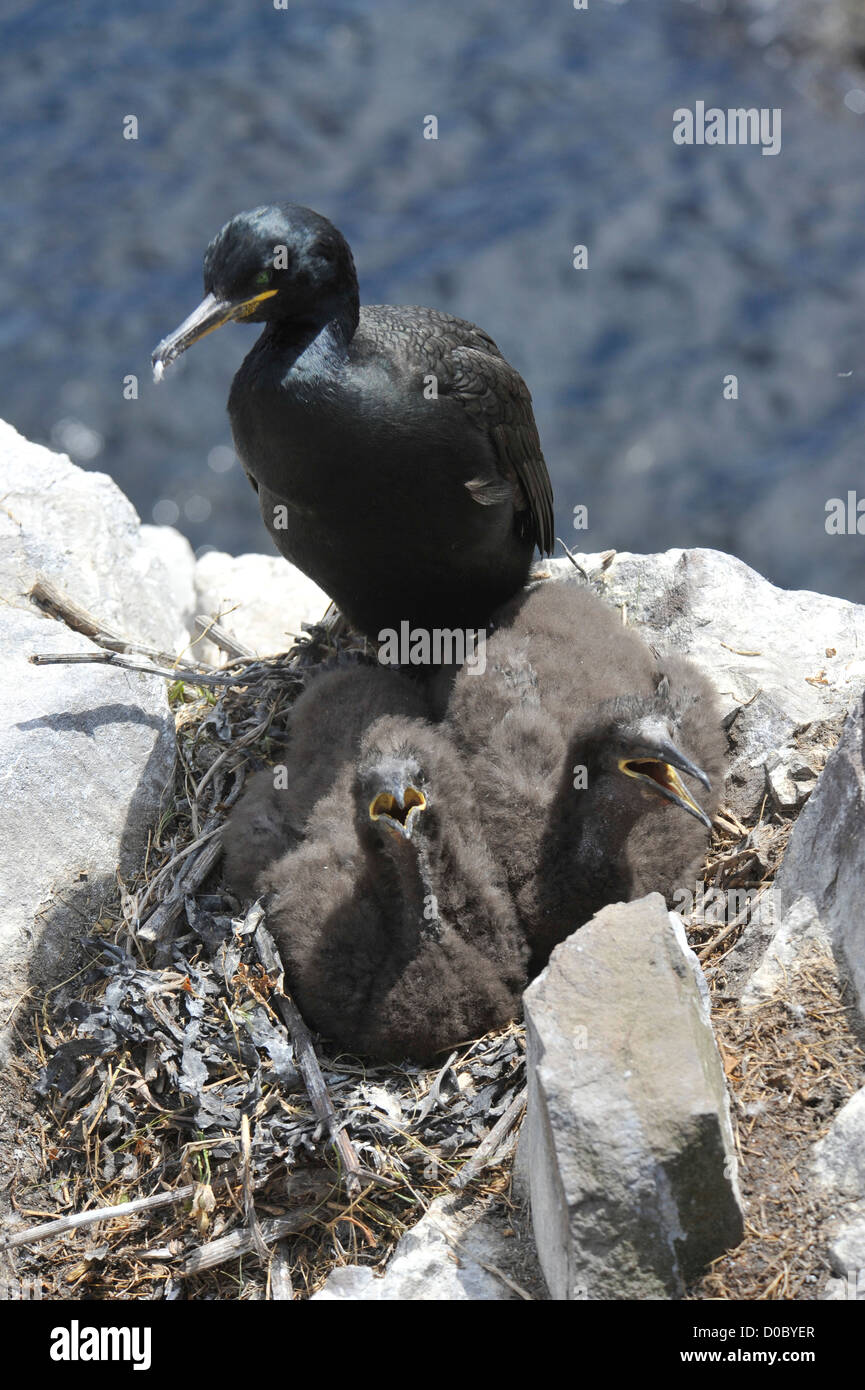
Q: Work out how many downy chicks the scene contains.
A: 2